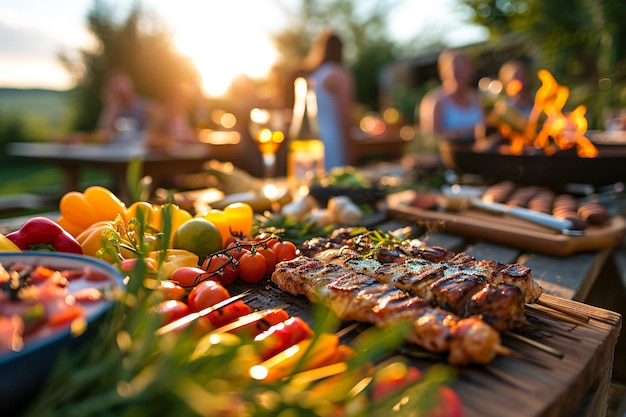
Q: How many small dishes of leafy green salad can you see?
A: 1